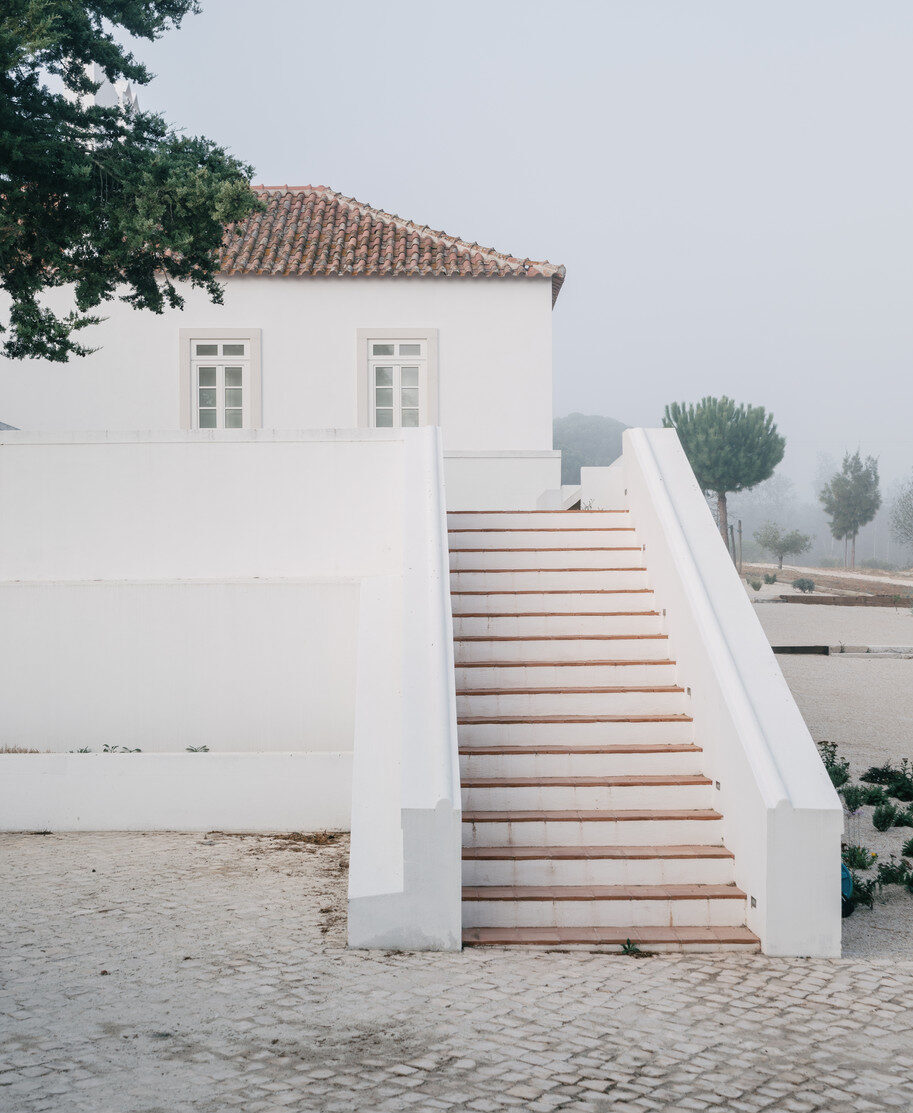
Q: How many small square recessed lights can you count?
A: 6